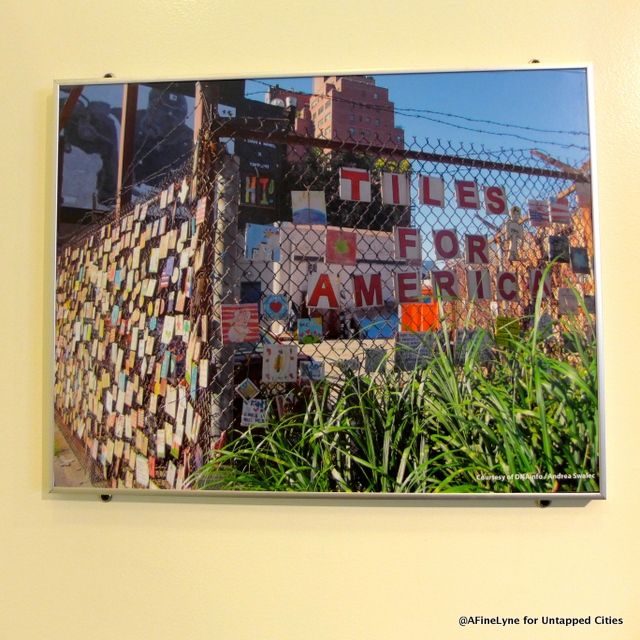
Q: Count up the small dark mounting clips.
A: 4